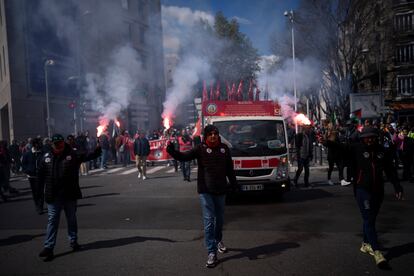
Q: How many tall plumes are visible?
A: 3